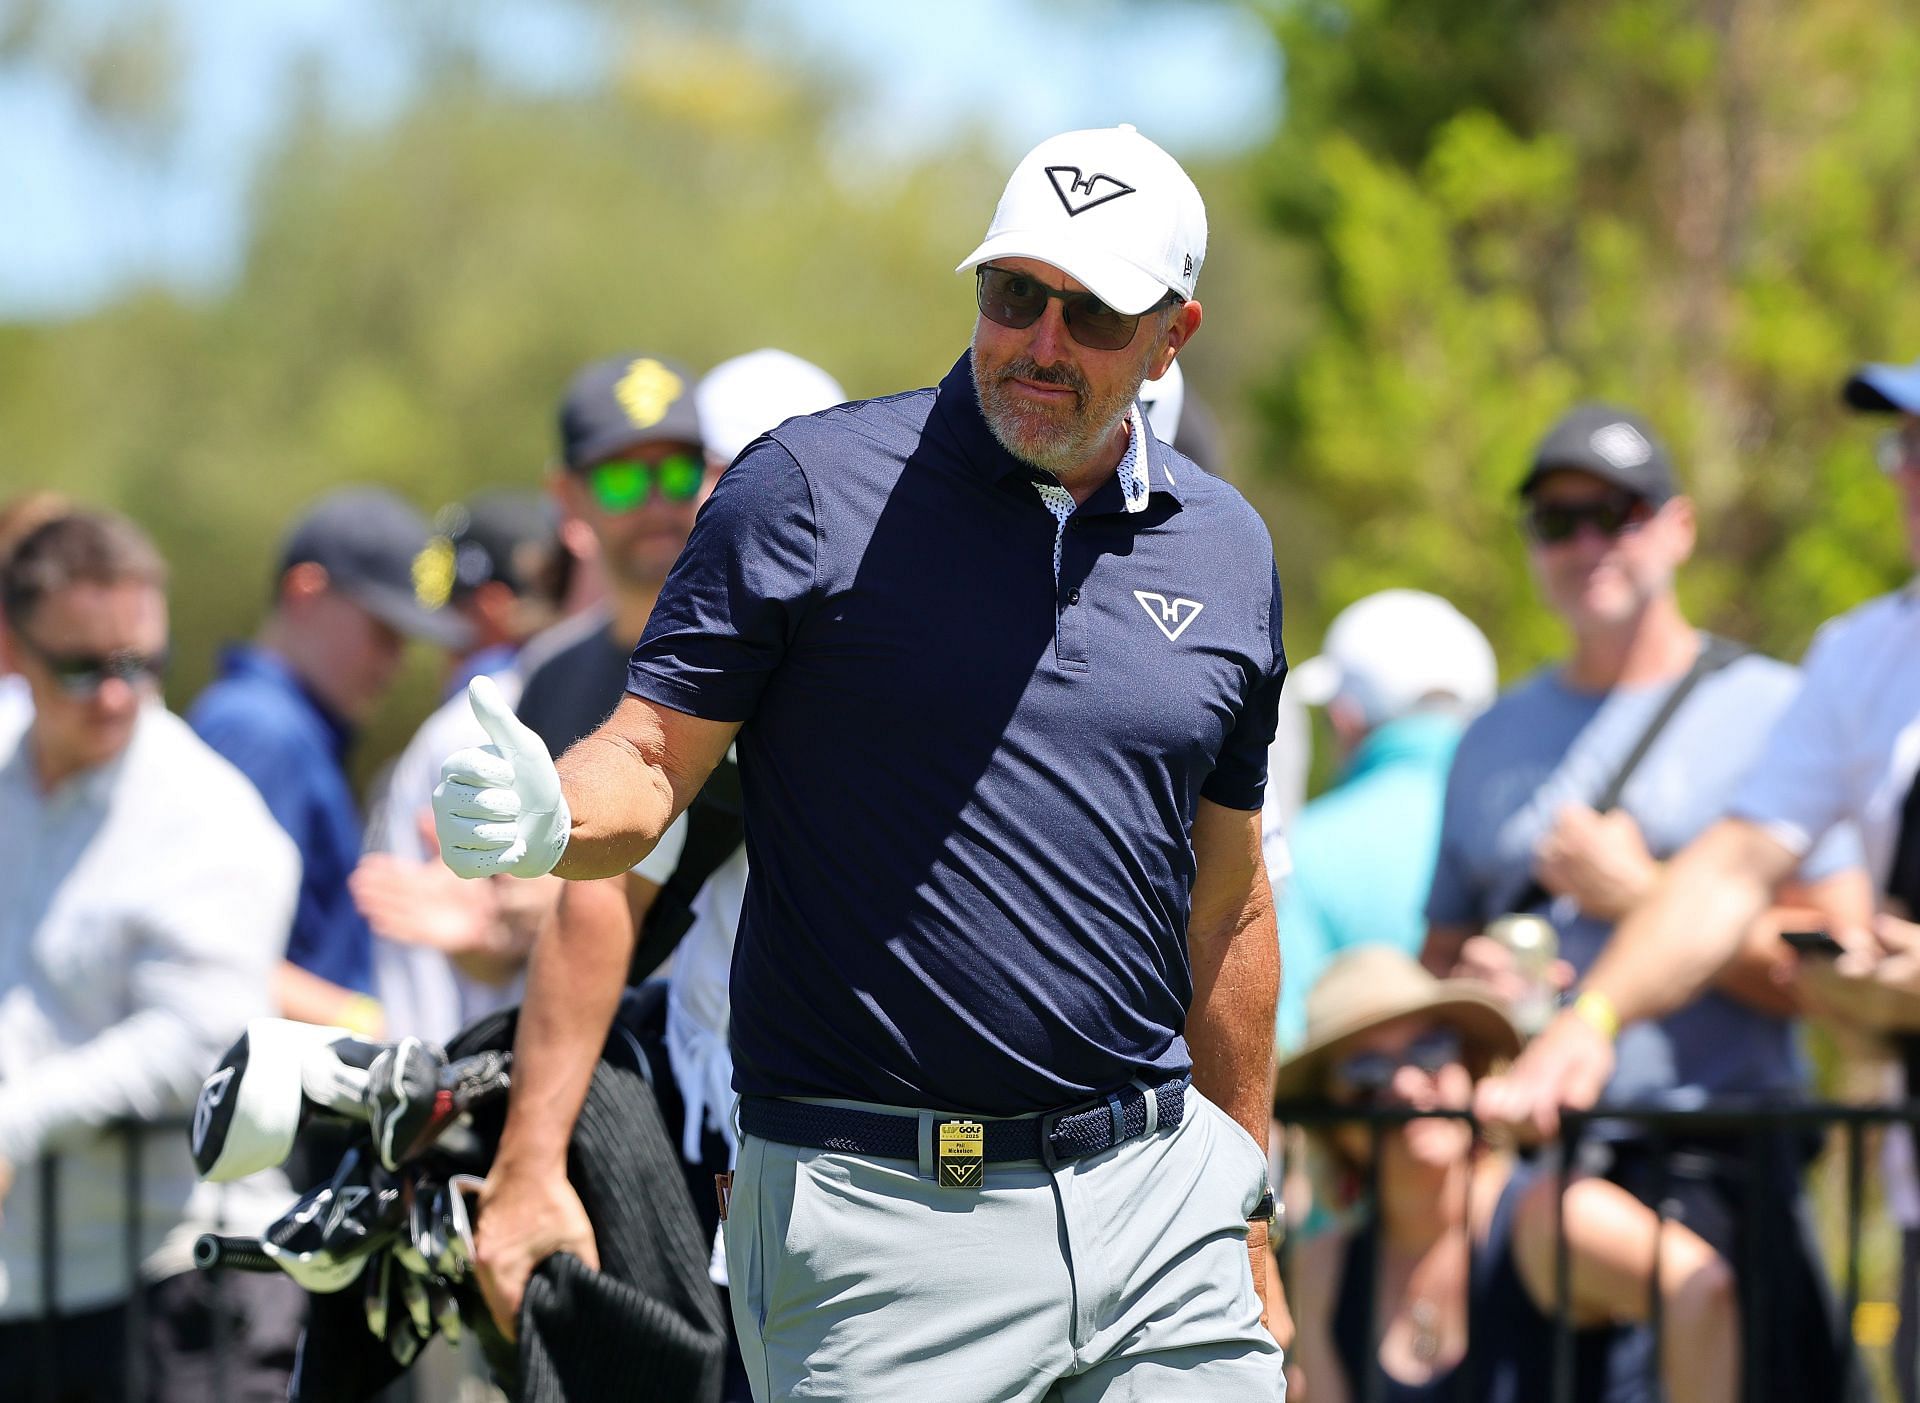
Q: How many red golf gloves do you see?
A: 0